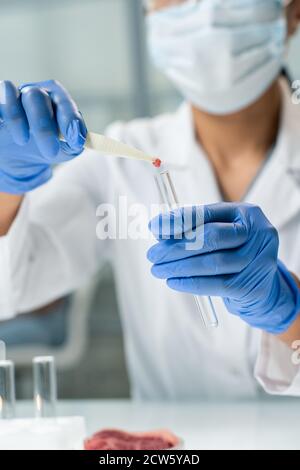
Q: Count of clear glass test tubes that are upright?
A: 2